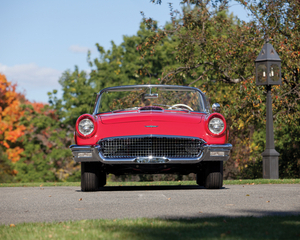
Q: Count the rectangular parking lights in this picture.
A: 2